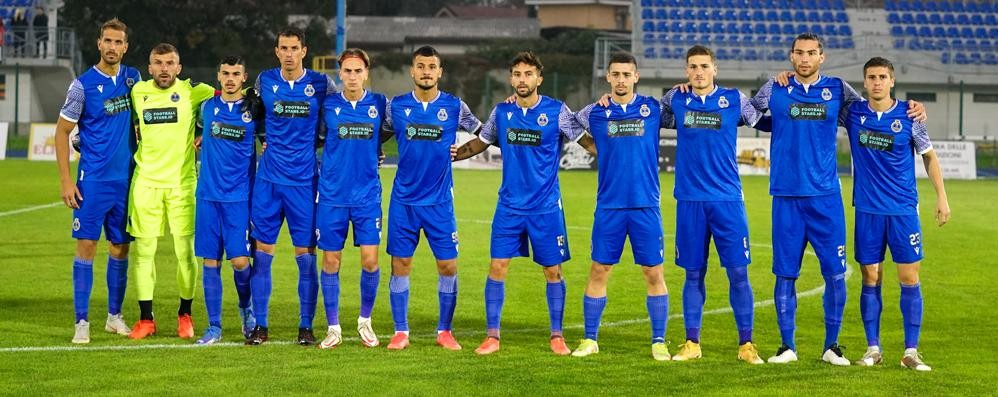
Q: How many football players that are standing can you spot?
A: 11